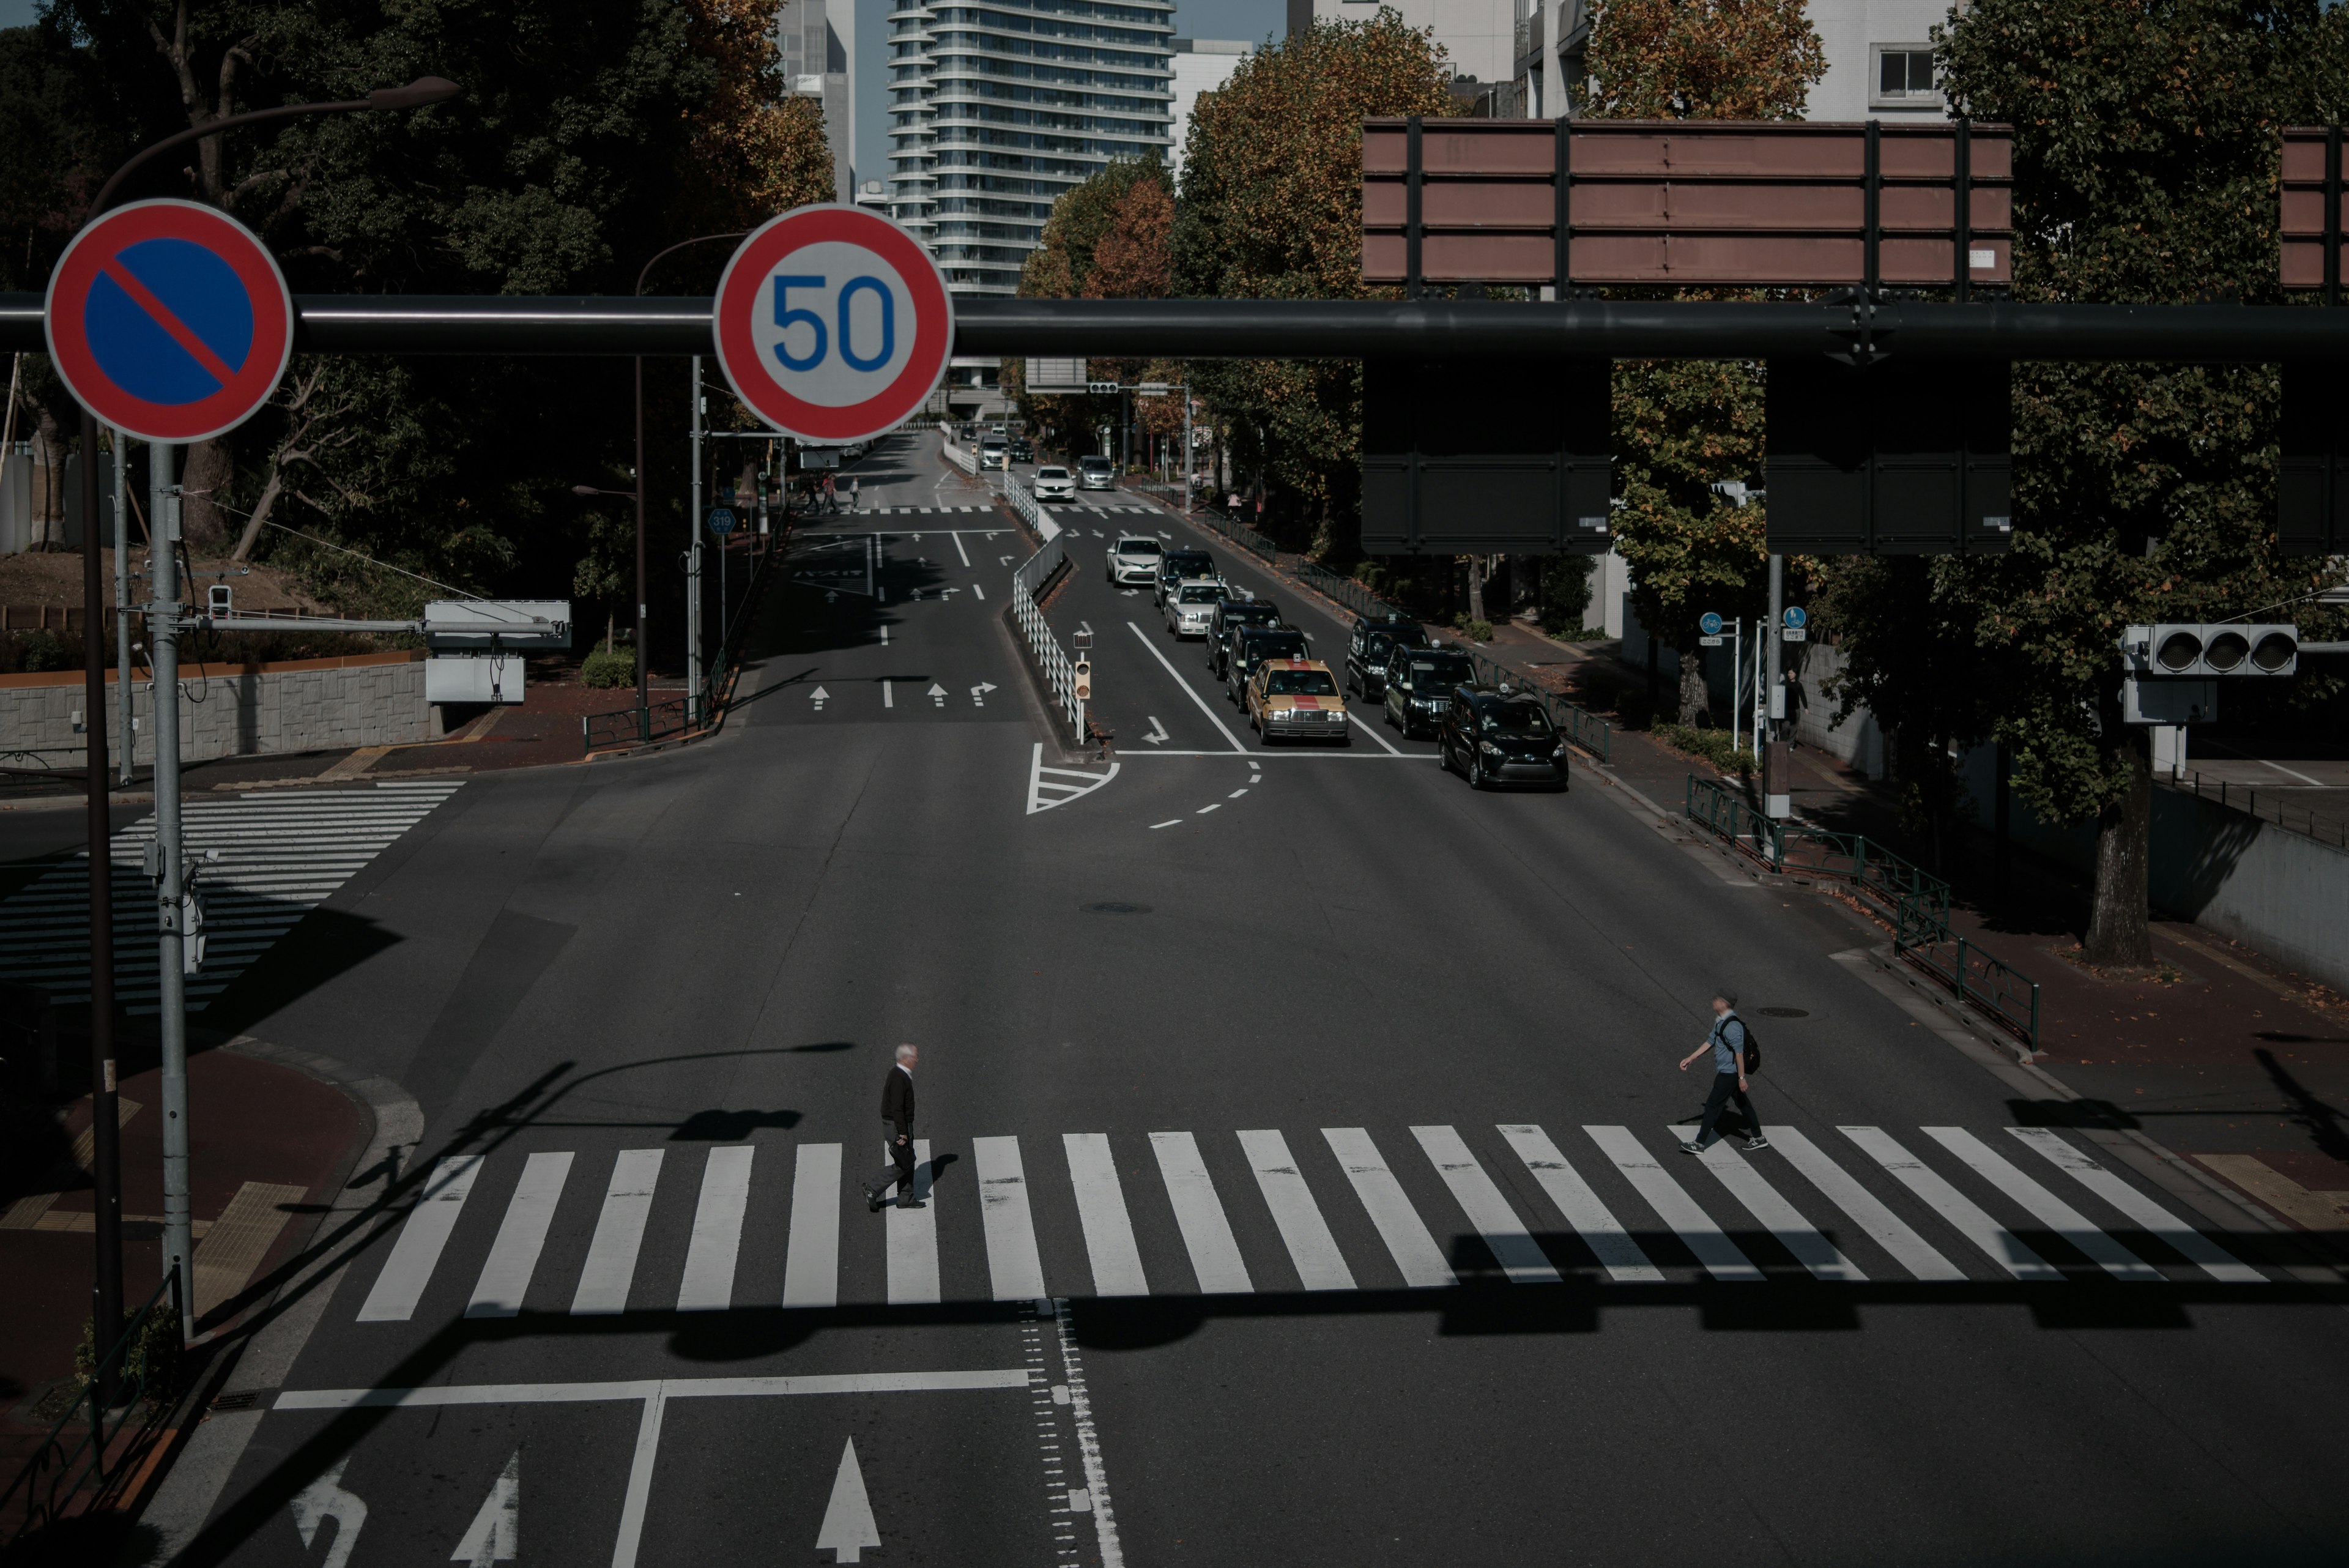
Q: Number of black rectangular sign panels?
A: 3